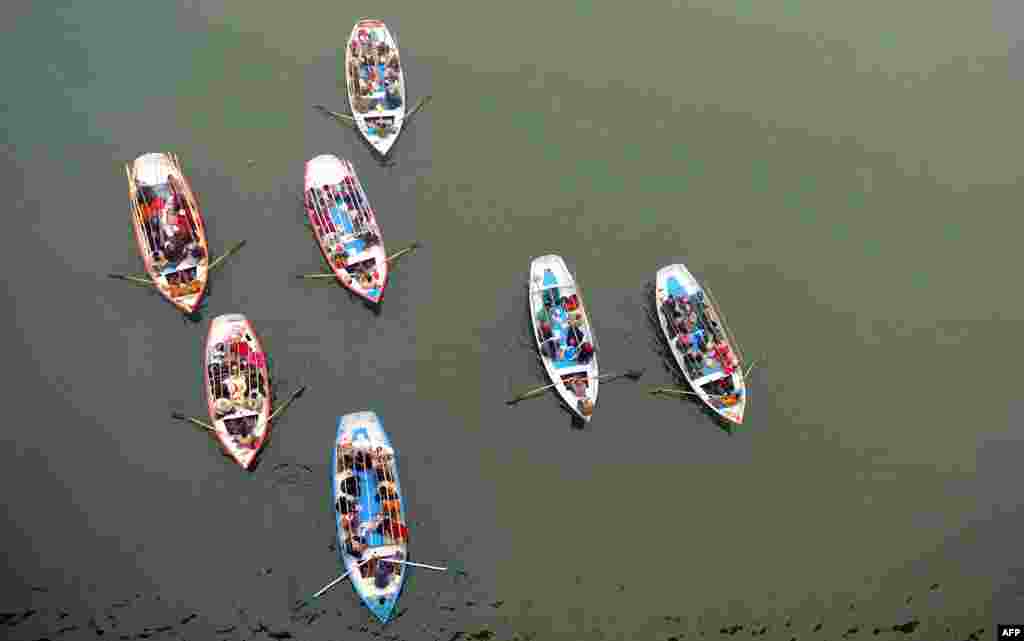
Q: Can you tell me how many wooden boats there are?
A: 7